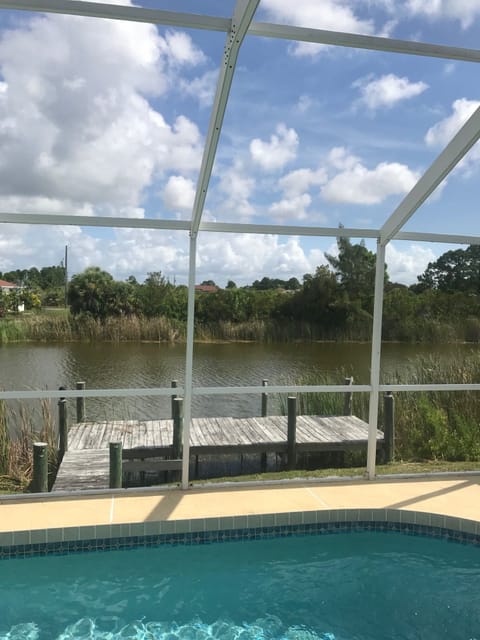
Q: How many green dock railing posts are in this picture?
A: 10